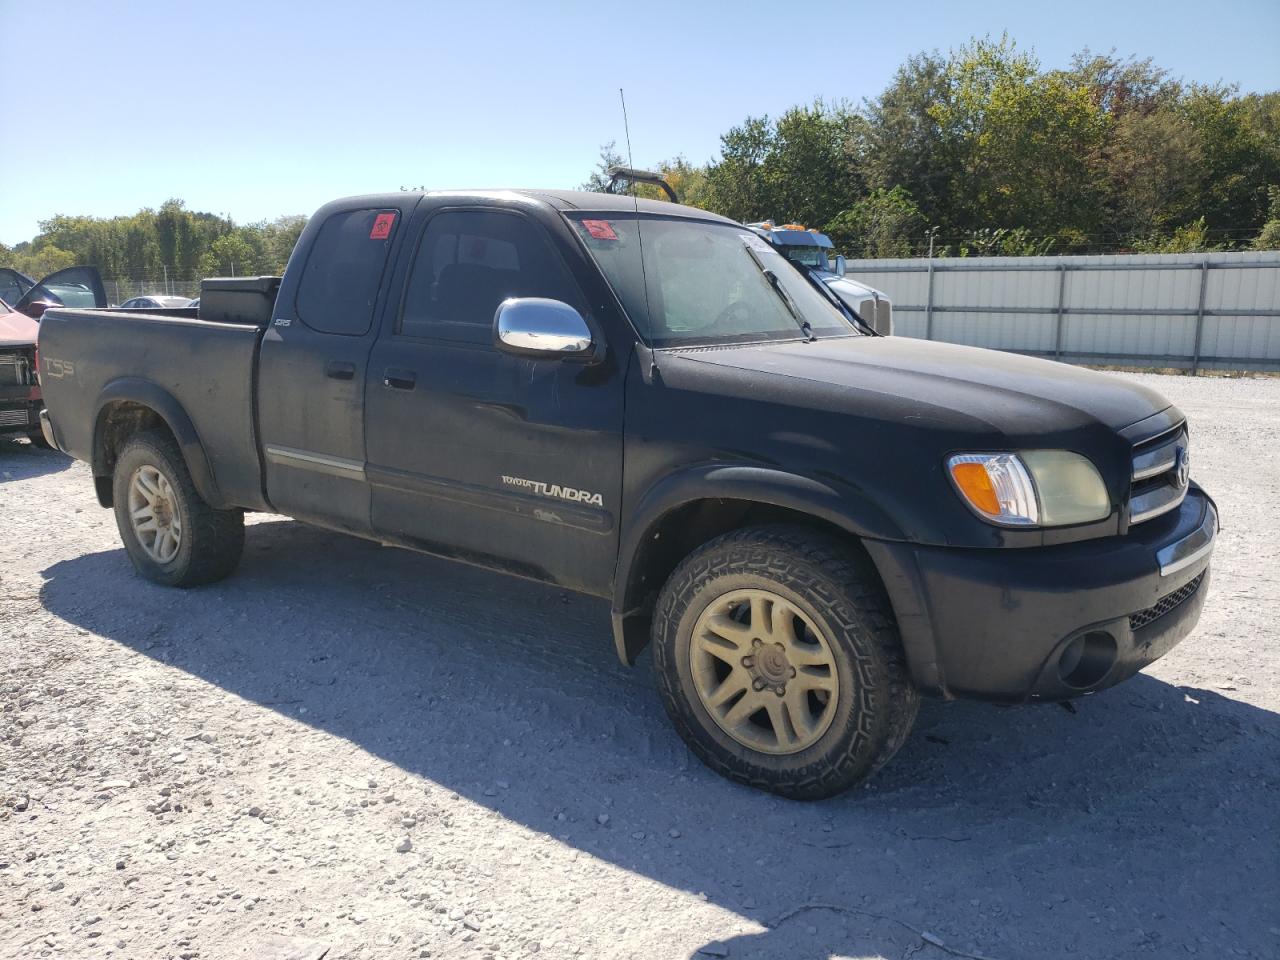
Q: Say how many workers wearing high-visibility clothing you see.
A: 0